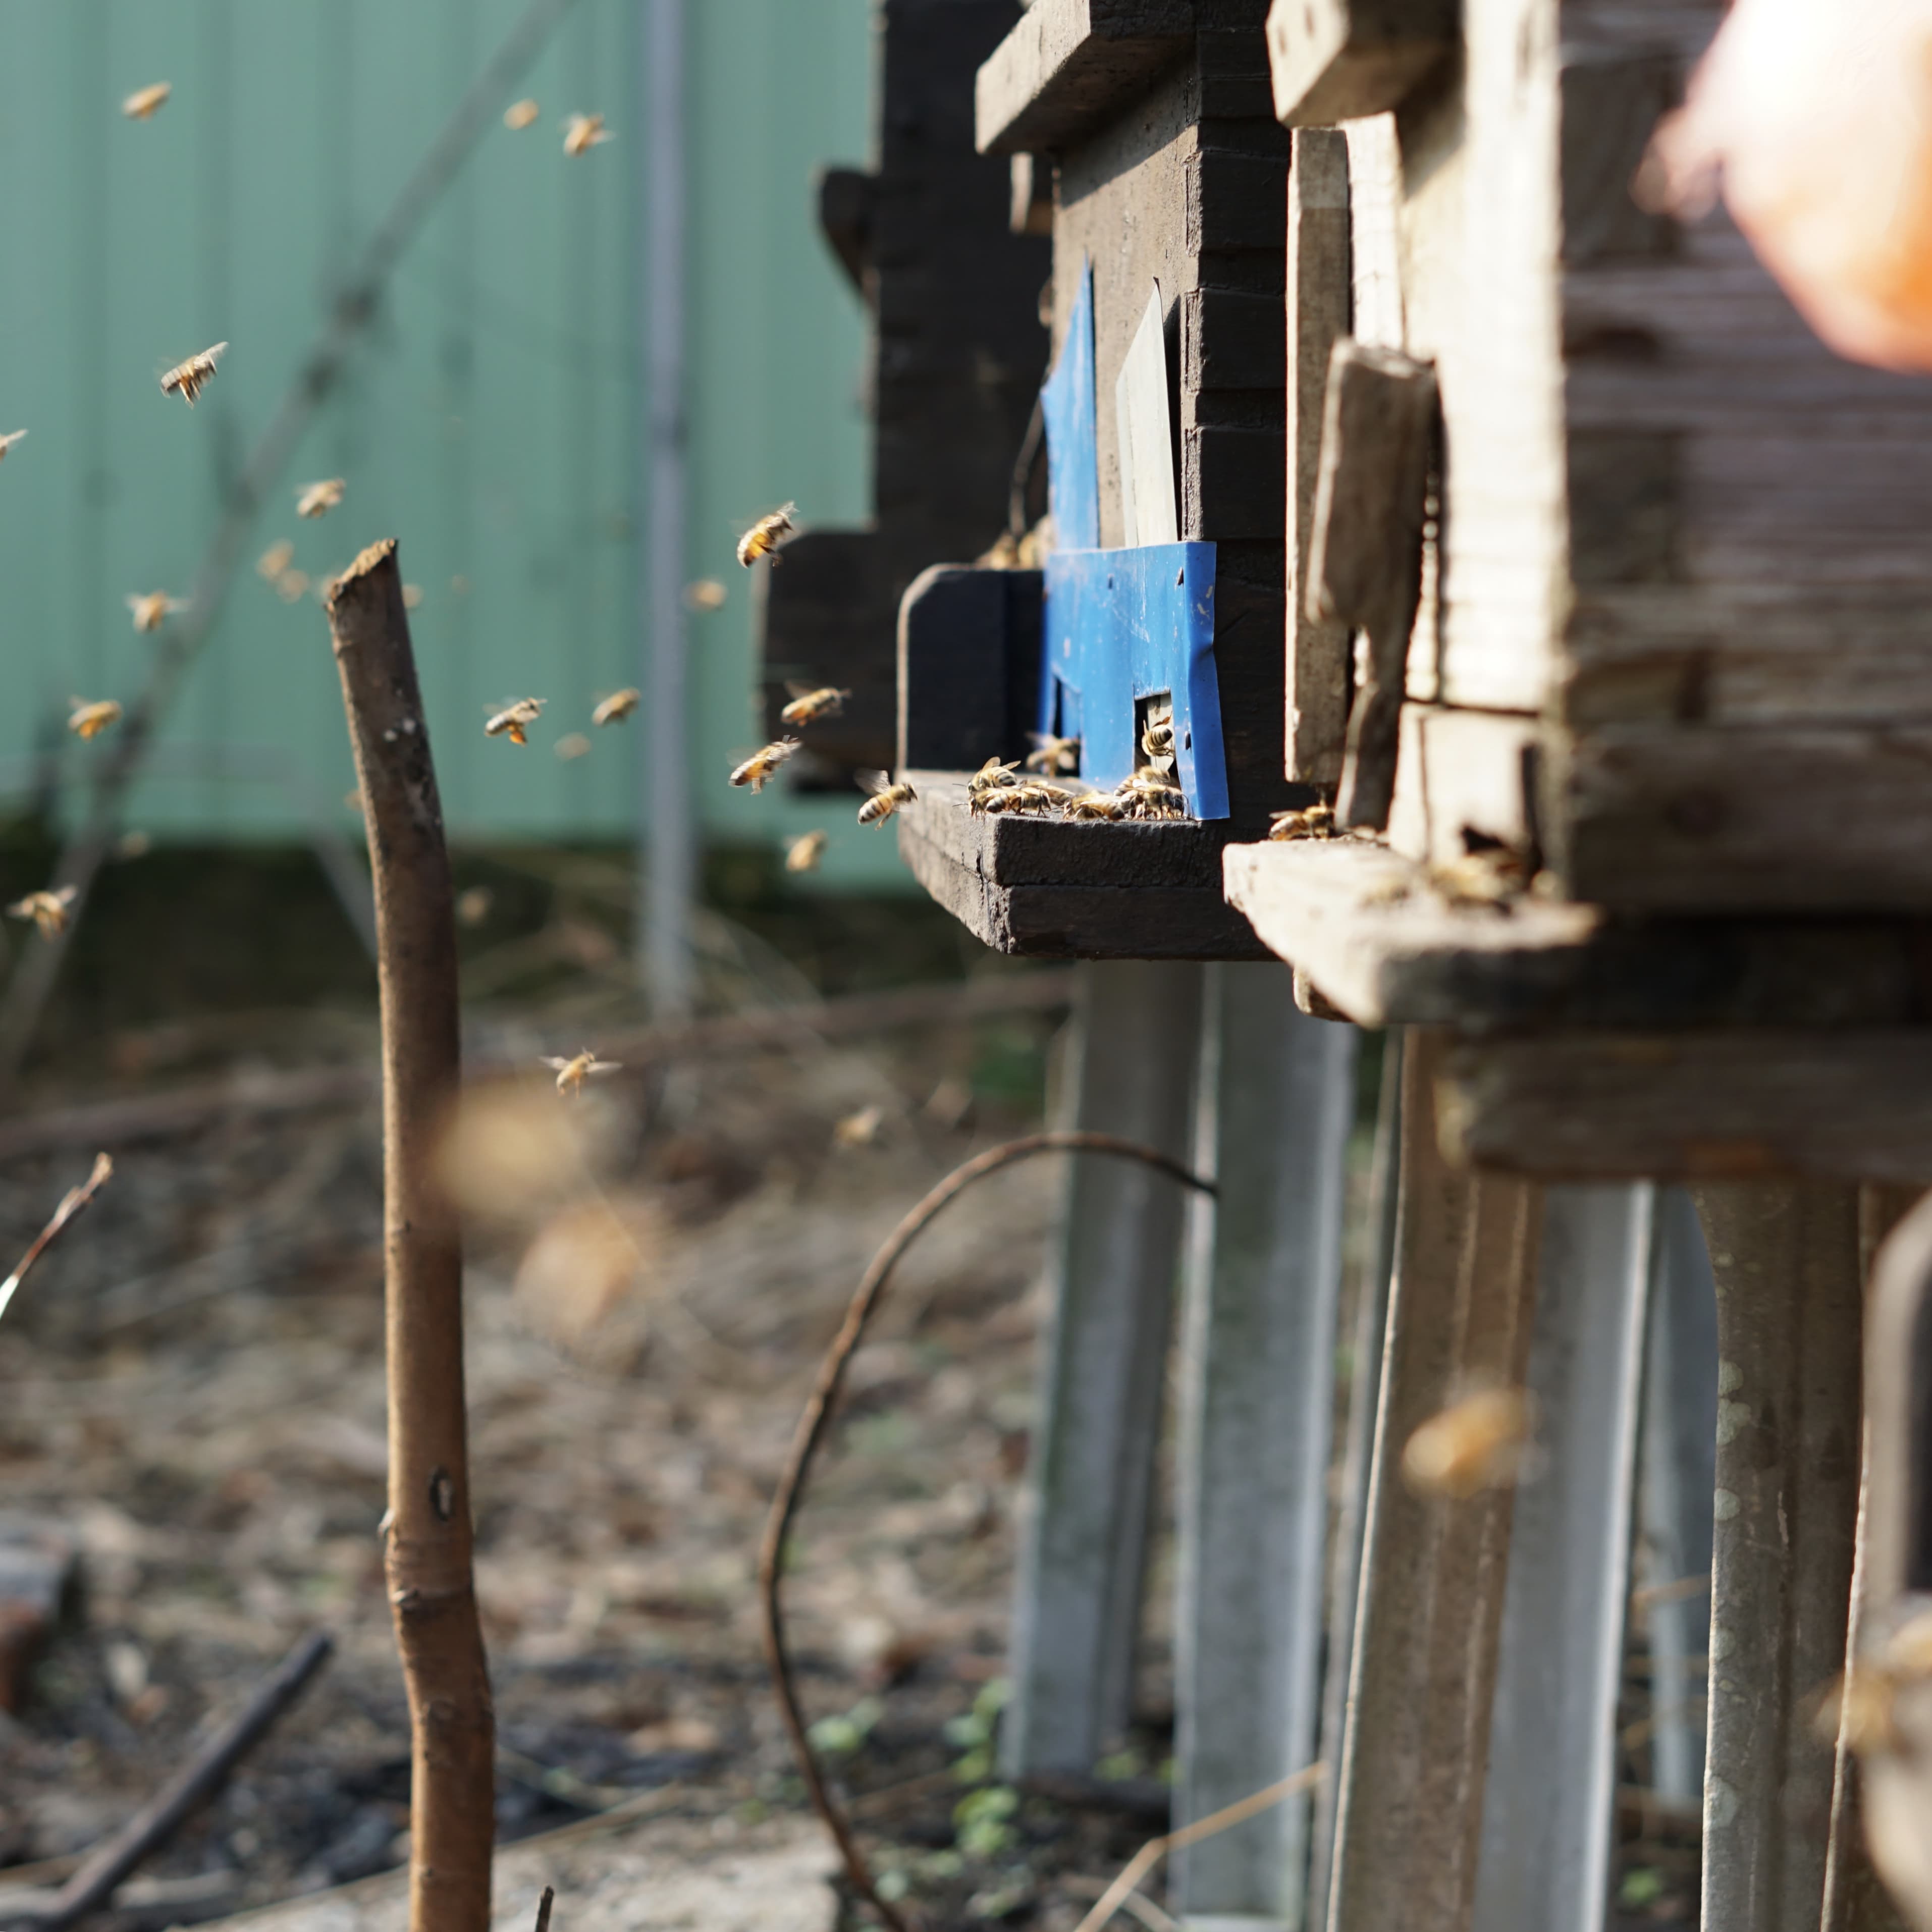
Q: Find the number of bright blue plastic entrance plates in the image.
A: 1